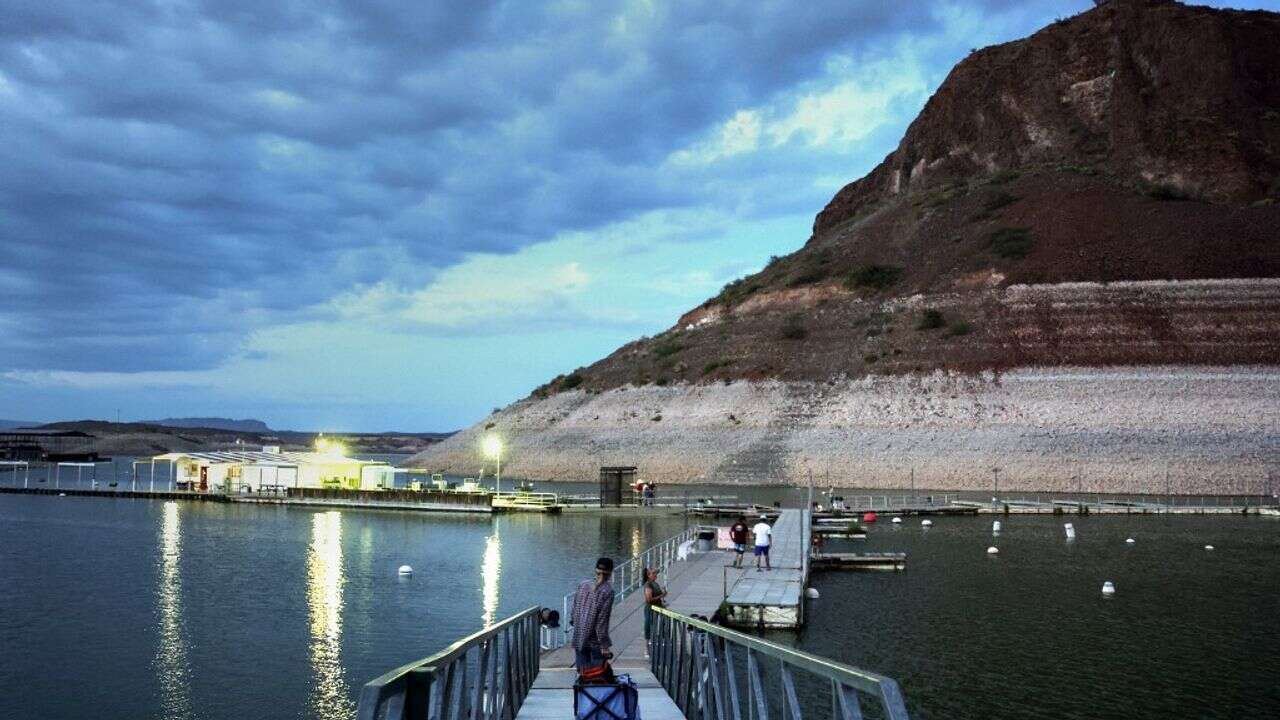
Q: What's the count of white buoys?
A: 10